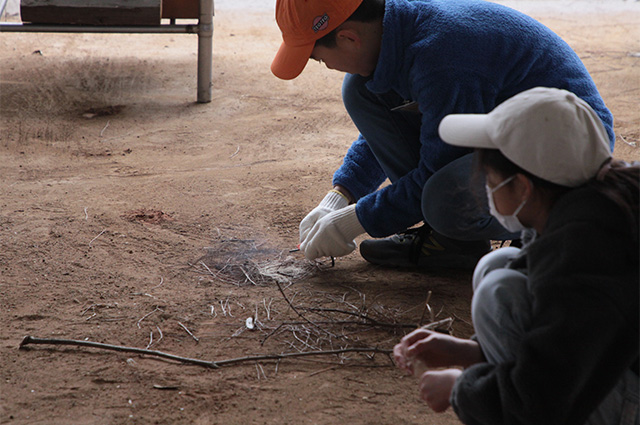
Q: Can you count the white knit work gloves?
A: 2